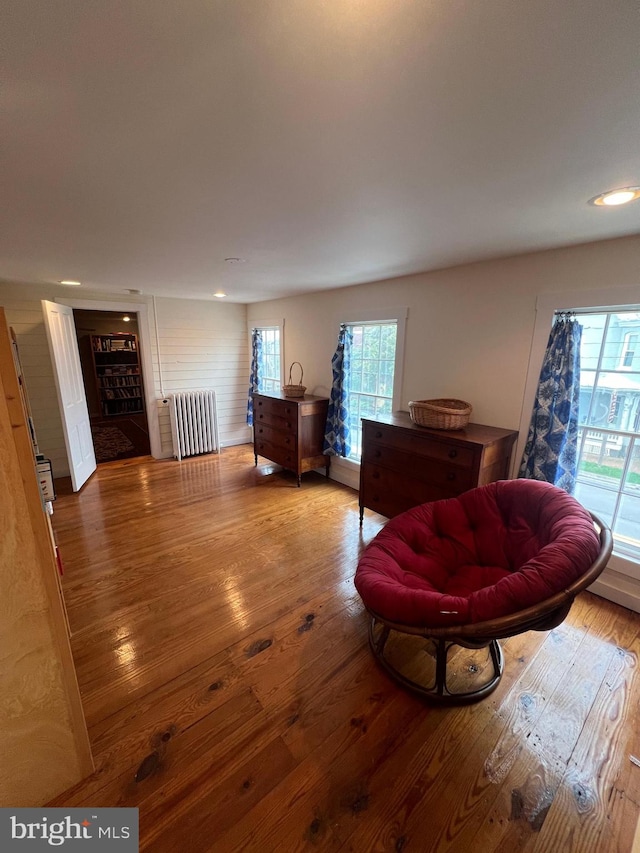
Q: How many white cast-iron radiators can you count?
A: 1